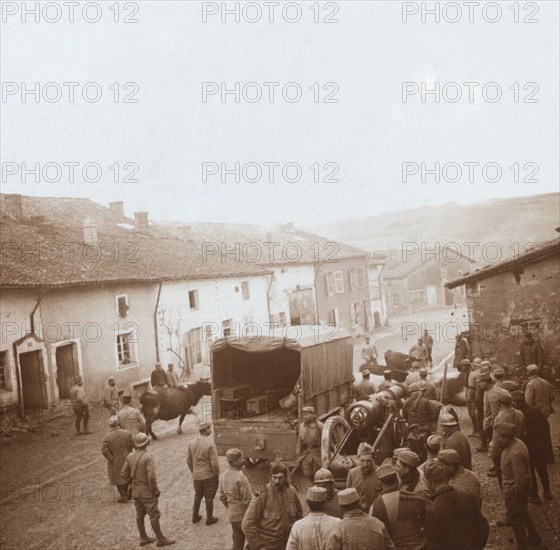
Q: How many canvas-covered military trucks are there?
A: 1